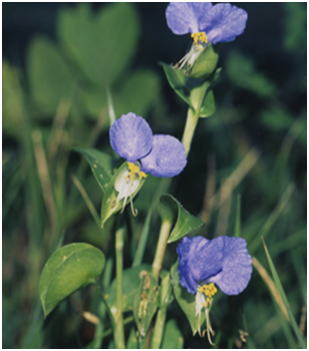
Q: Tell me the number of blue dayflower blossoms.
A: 3